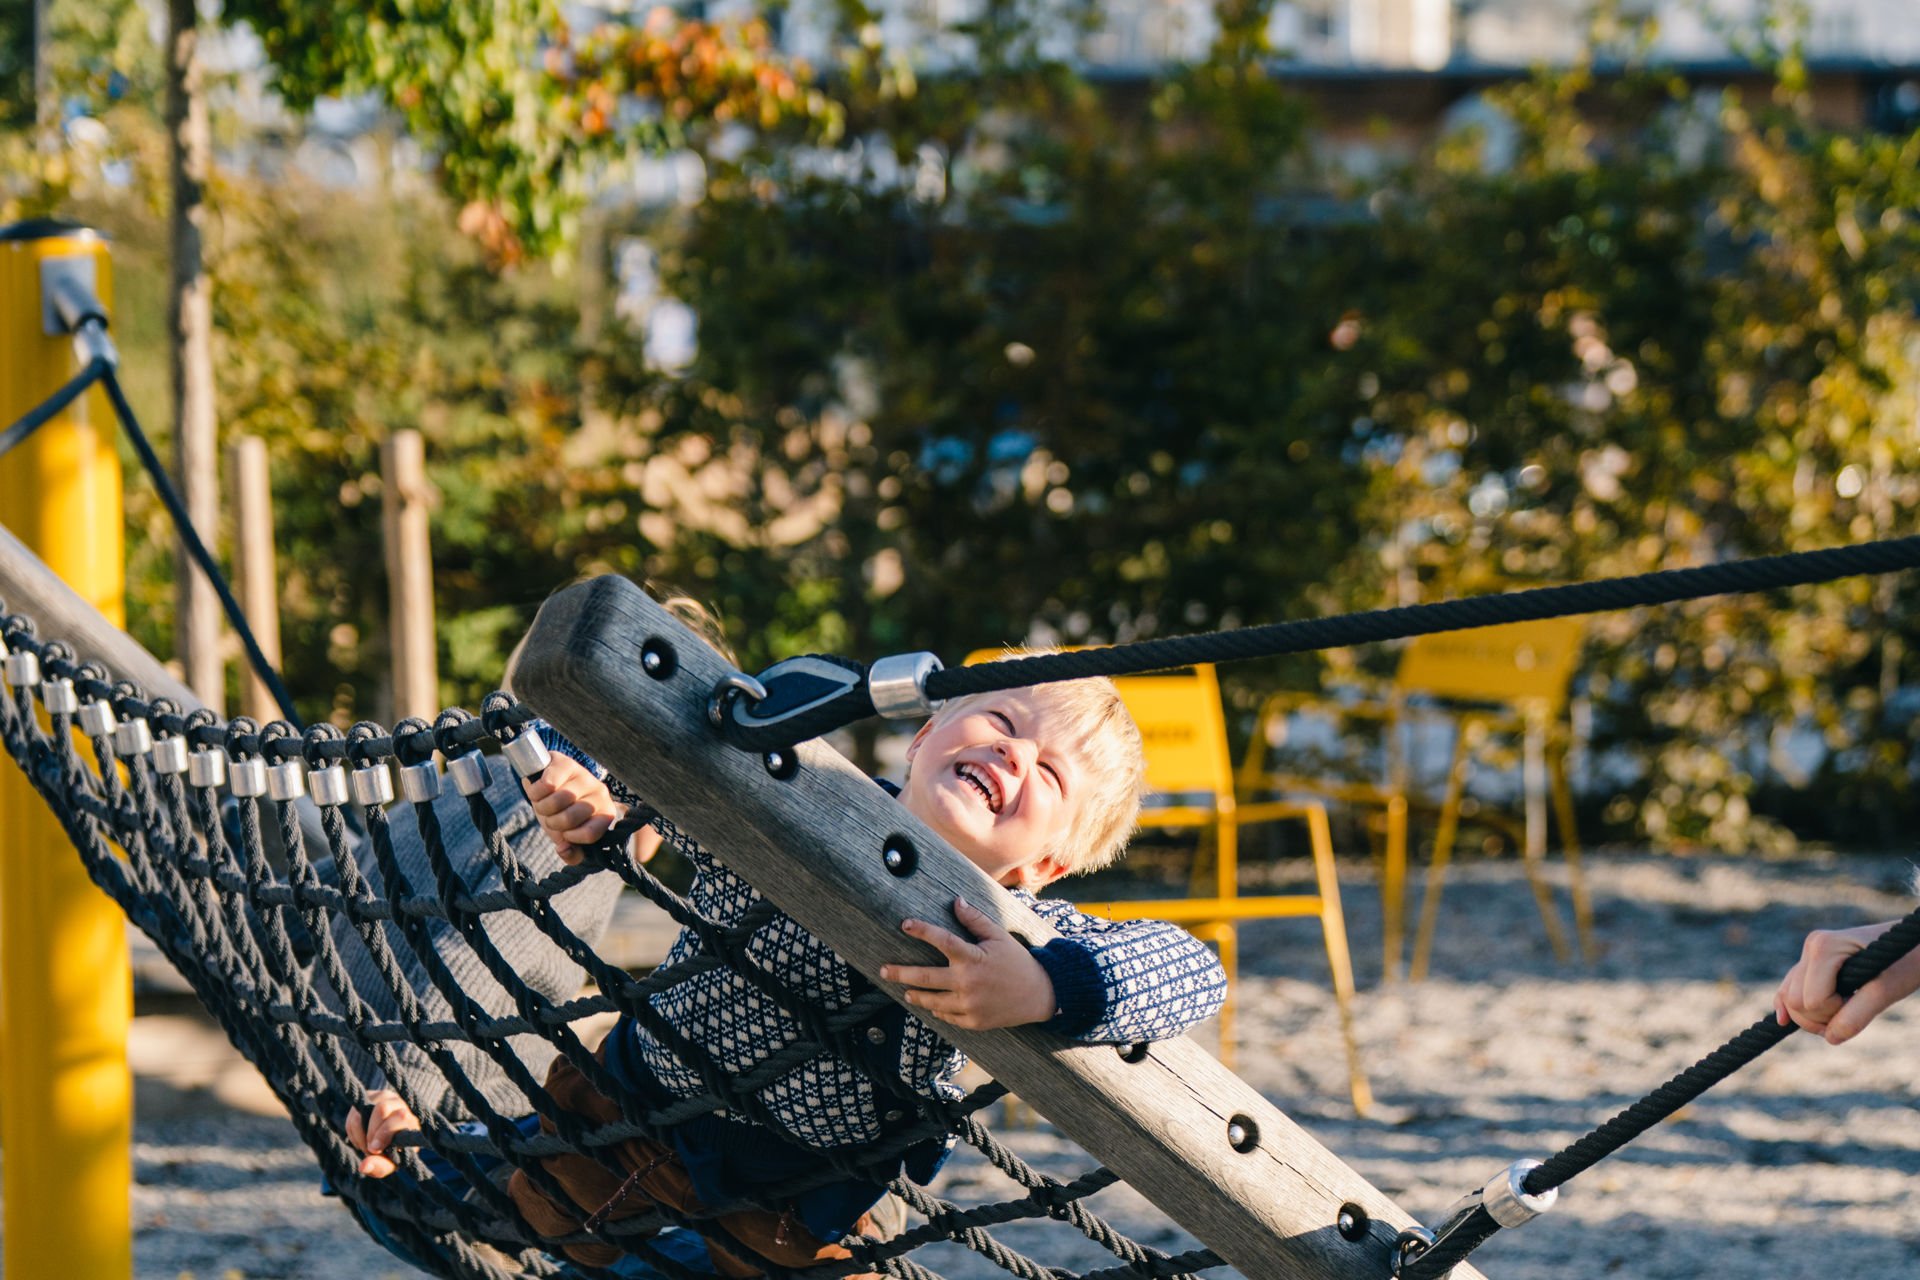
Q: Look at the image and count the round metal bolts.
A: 6